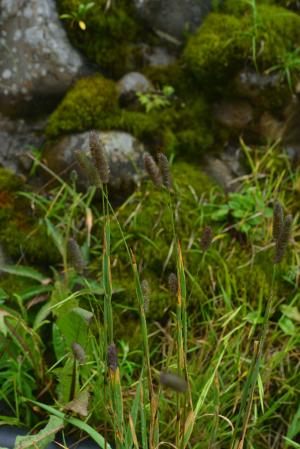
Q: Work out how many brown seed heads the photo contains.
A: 13